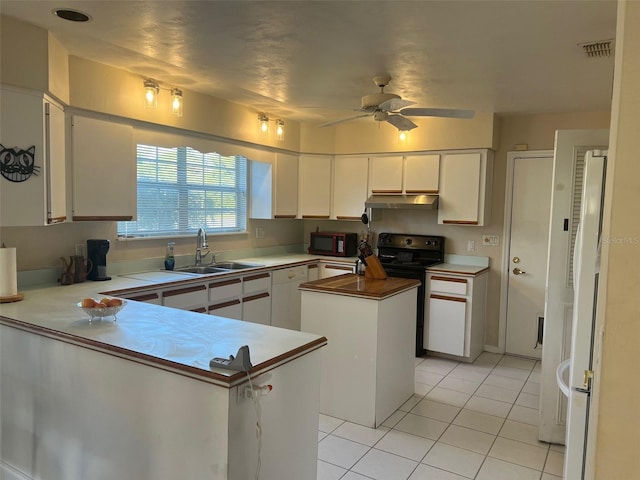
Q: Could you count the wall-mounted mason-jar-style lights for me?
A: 5